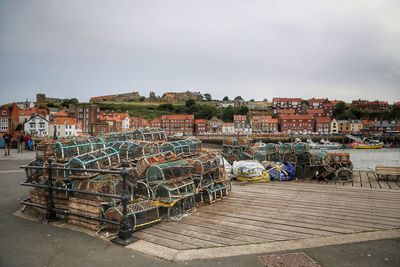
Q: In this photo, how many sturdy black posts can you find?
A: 2